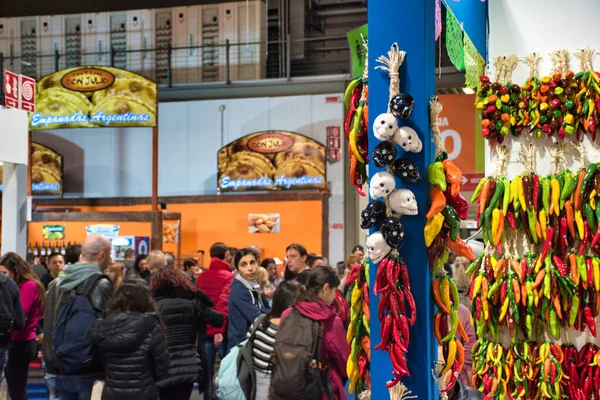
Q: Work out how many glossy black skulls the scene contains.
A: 5